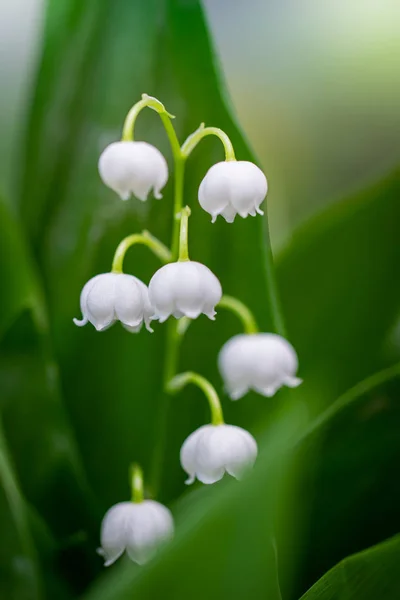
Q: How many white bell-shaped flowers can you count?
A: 7